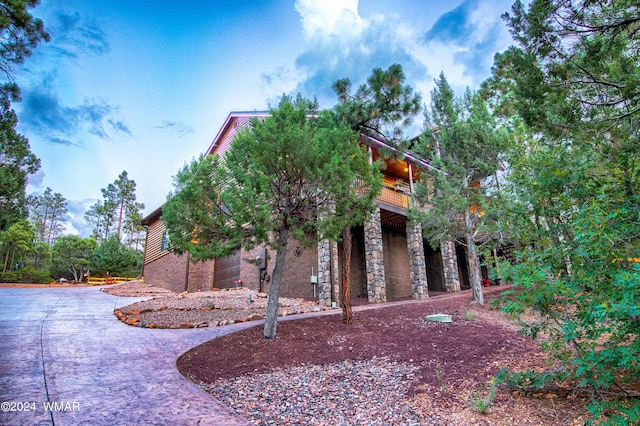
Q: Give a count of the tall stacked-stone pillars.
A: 4